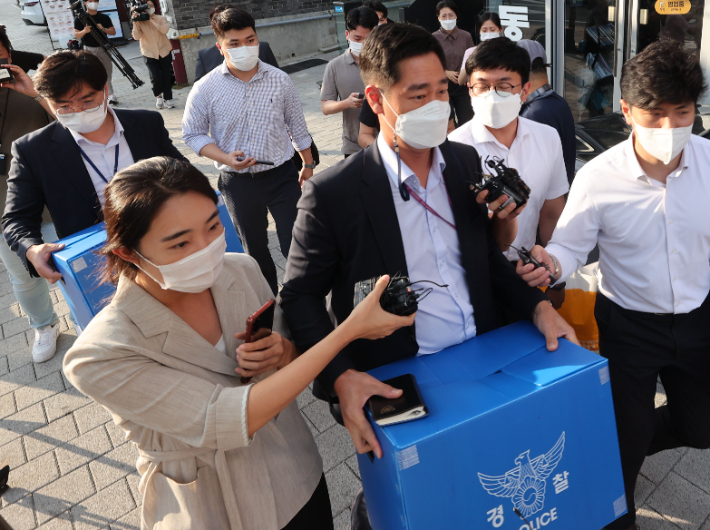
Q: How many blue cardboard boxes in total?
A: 2